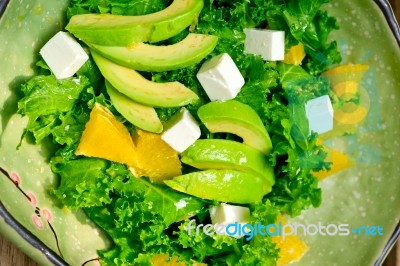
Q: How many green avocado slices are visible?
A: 7